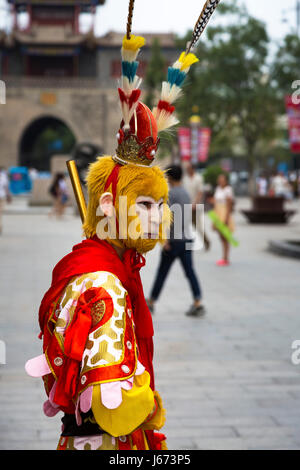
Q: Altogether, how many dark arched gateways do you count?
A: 1